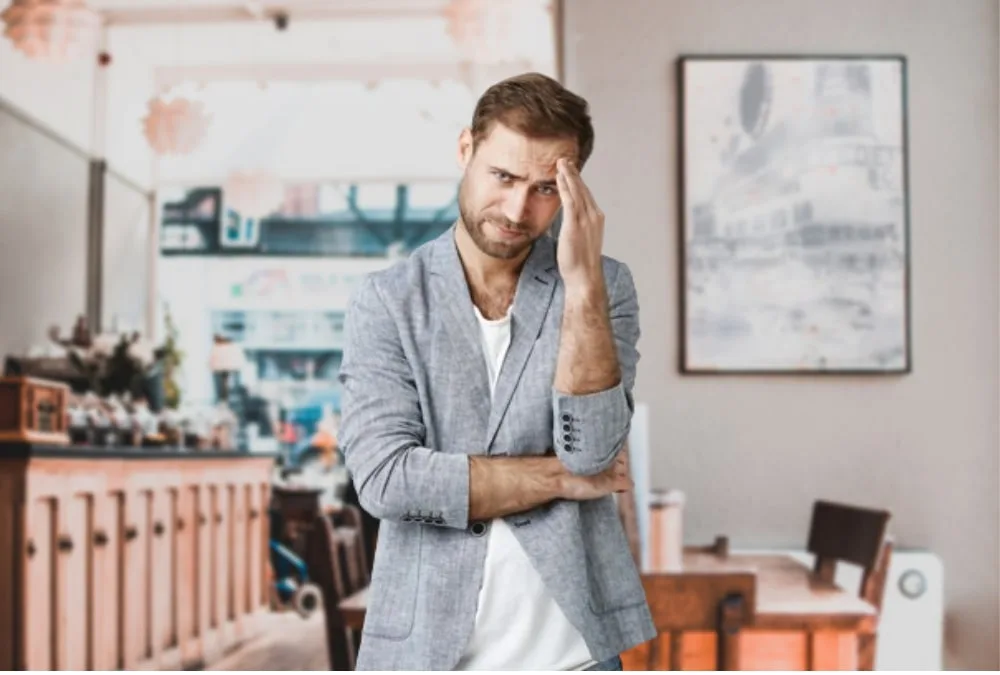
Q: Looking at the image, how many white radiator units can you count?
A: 1